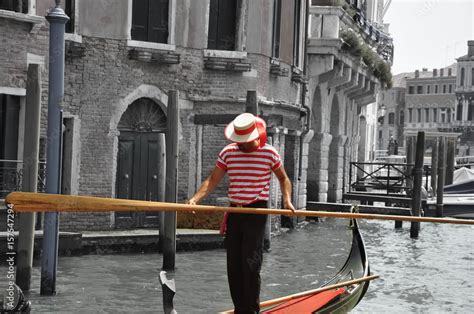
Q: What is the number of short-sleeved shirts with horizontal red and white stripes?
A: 1